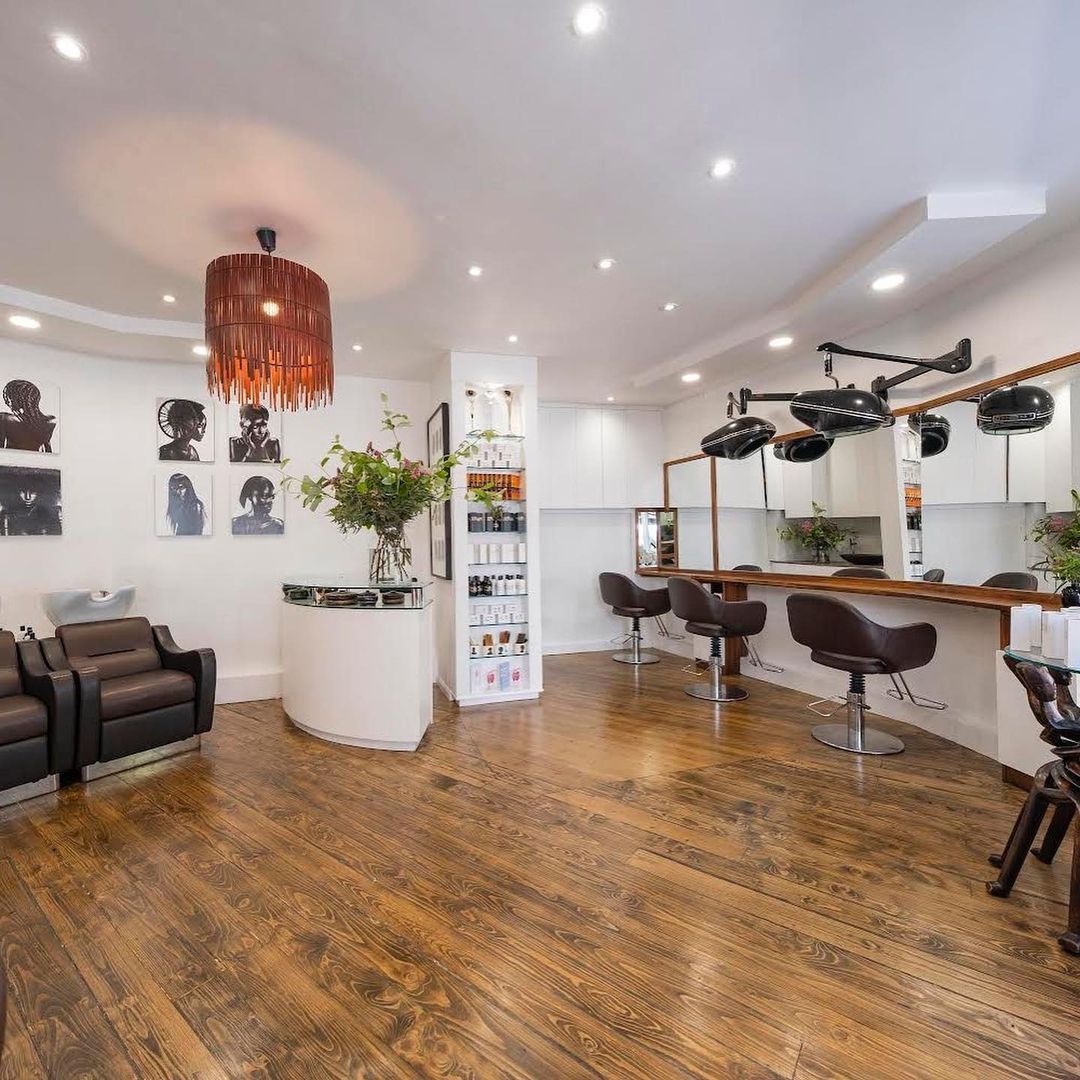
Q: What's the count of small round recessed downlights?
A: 15